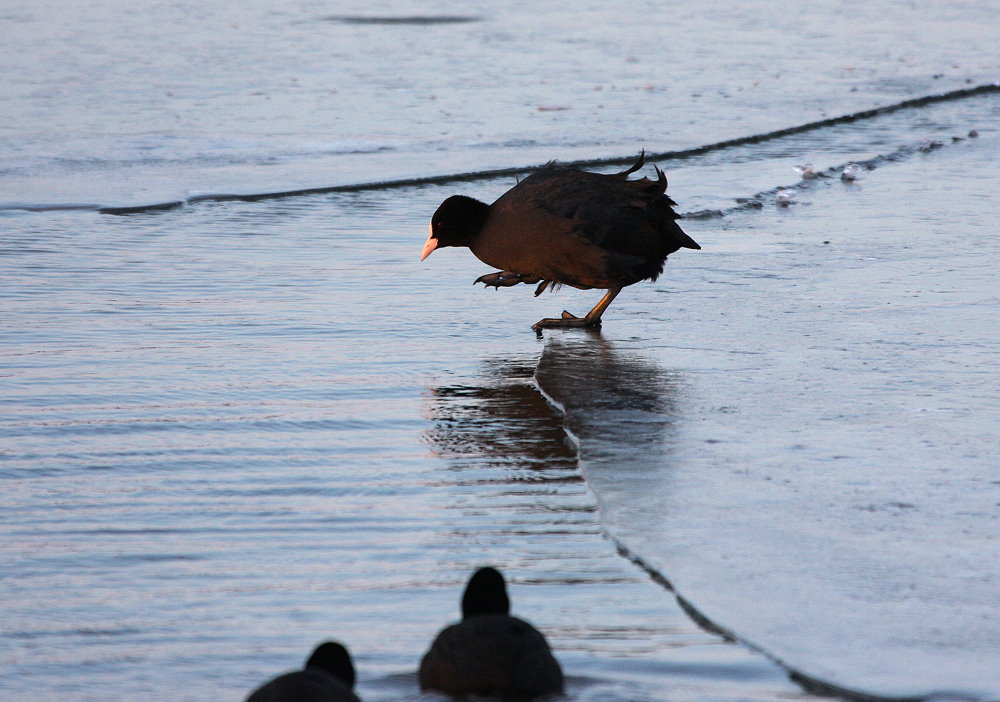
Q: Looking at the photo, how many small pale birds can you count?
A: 0